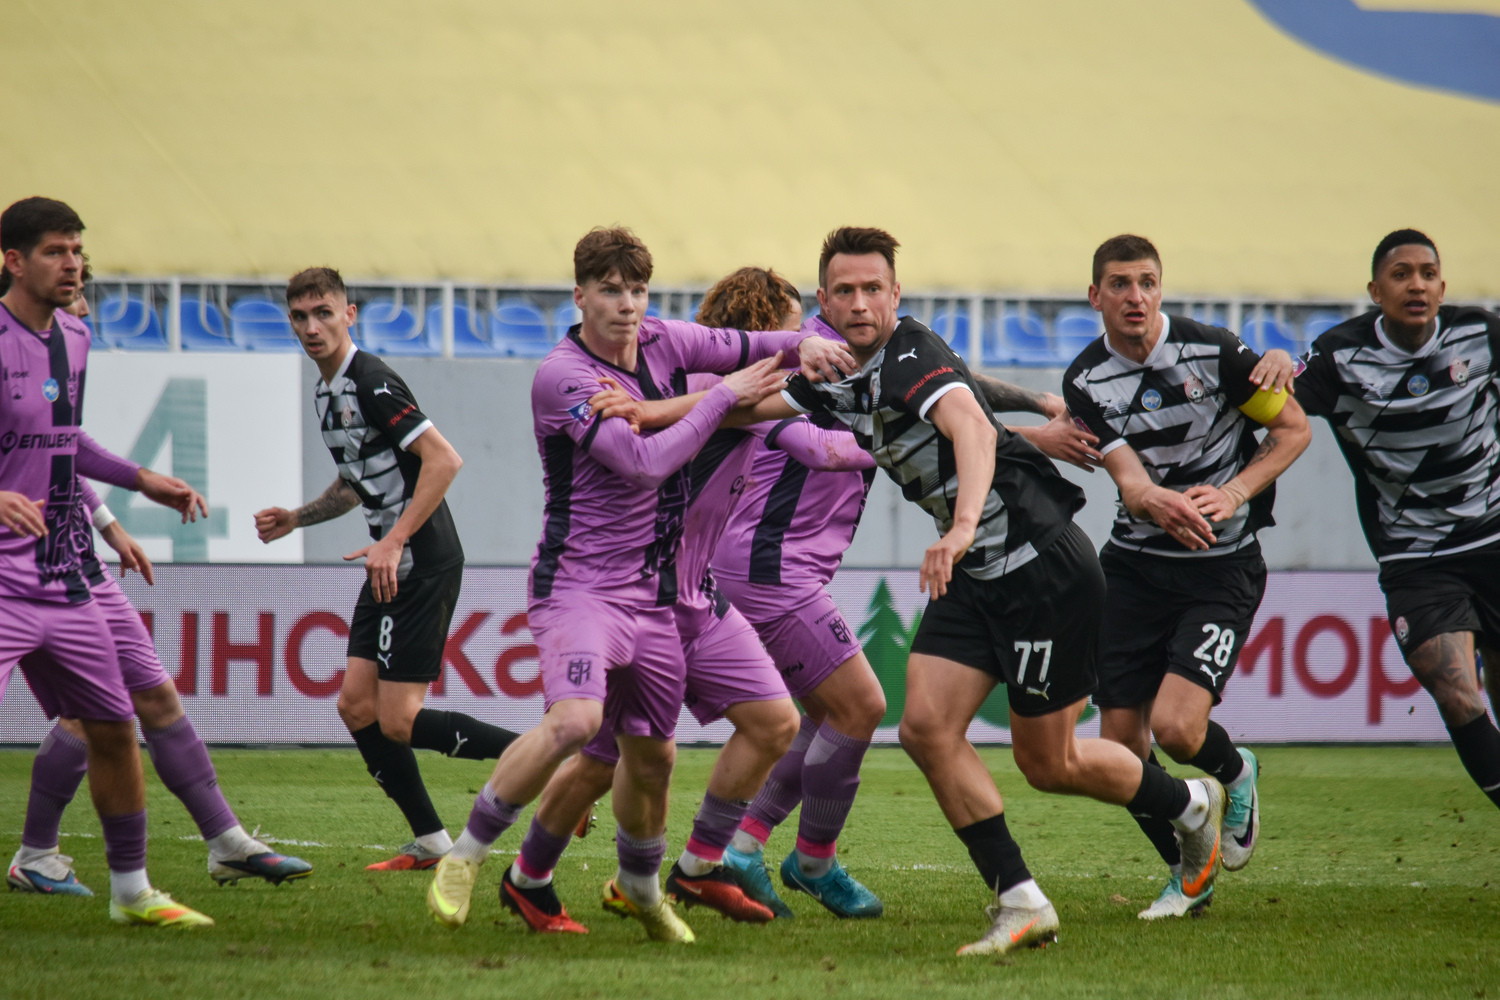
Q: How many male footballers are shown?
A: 9